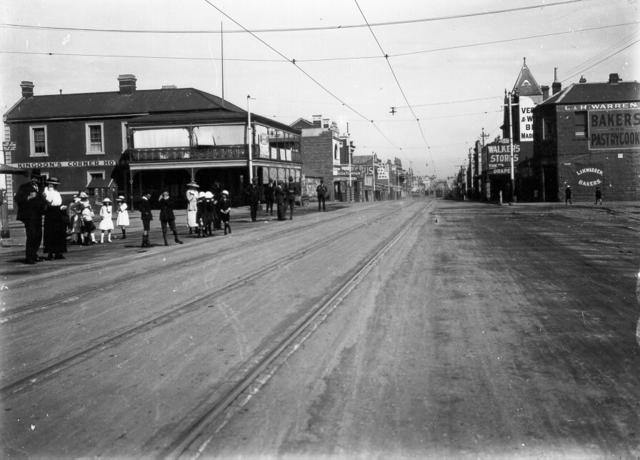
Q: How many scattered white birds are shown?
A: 0